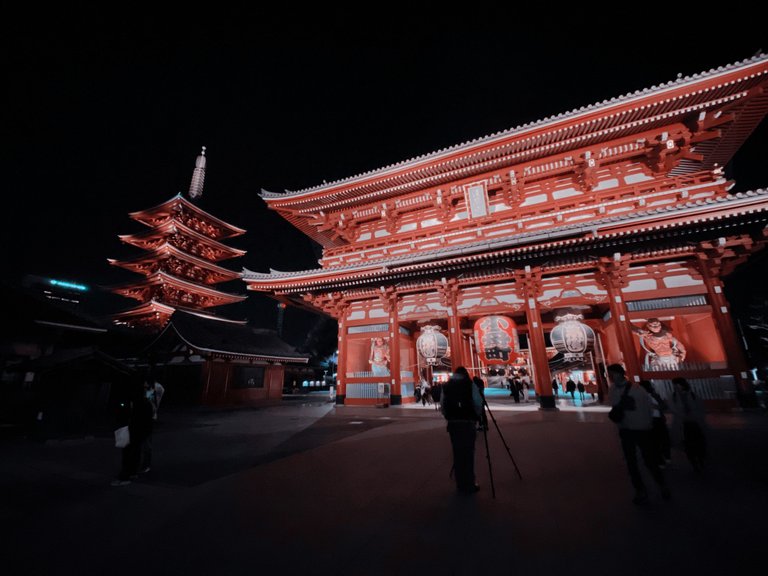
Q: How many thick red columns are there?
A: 6